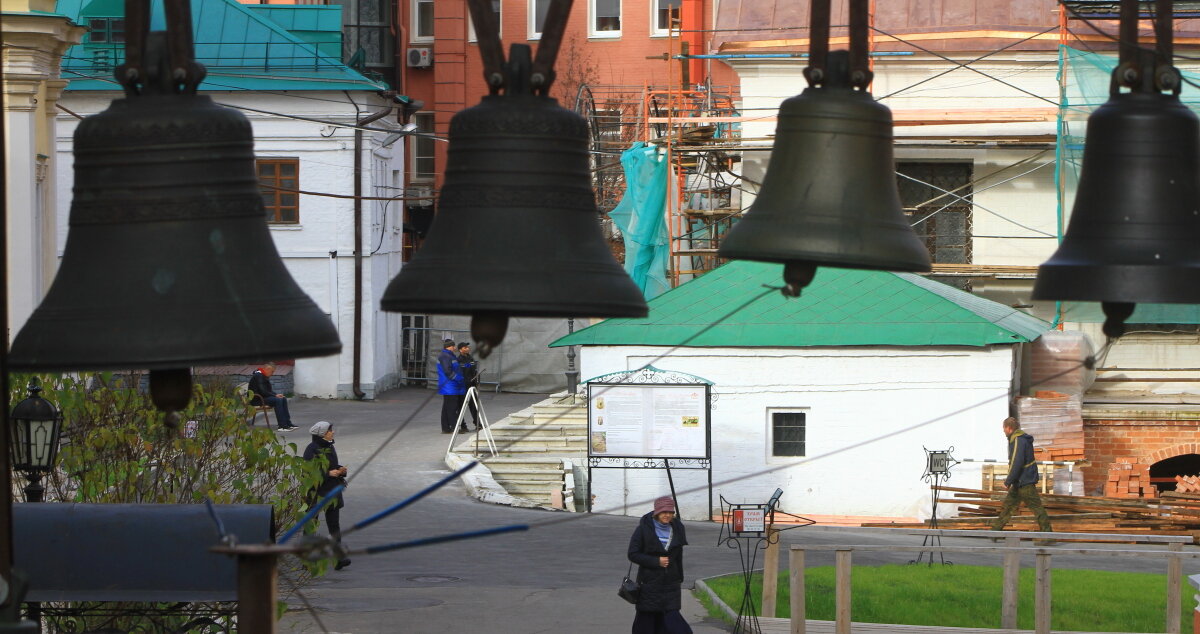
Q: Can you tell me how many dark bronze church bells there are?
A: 4